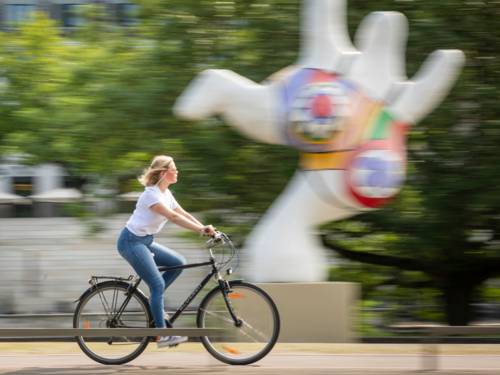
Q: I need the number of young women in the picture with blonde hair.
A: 1